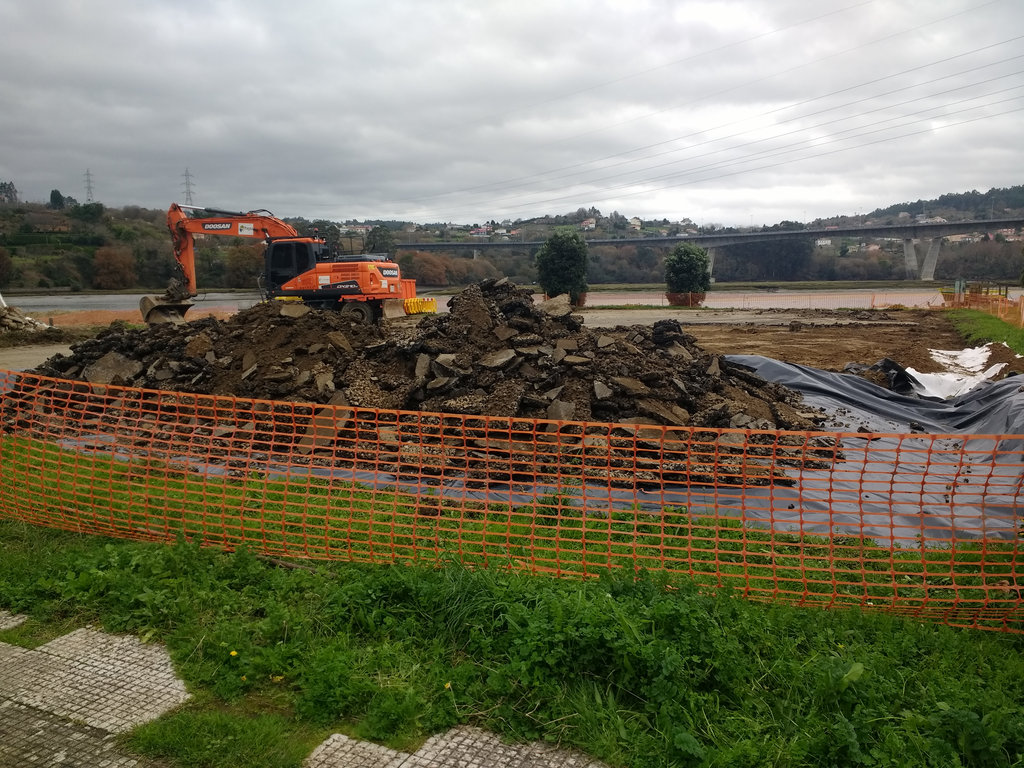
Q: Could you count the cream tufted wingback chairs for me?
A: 0